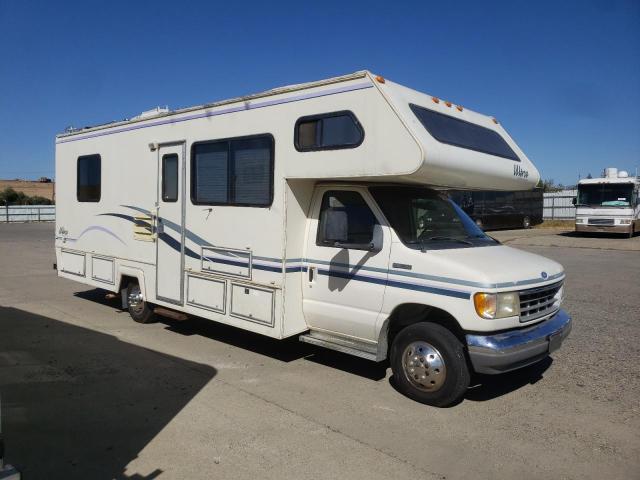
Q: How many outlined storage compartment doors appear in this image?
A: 5